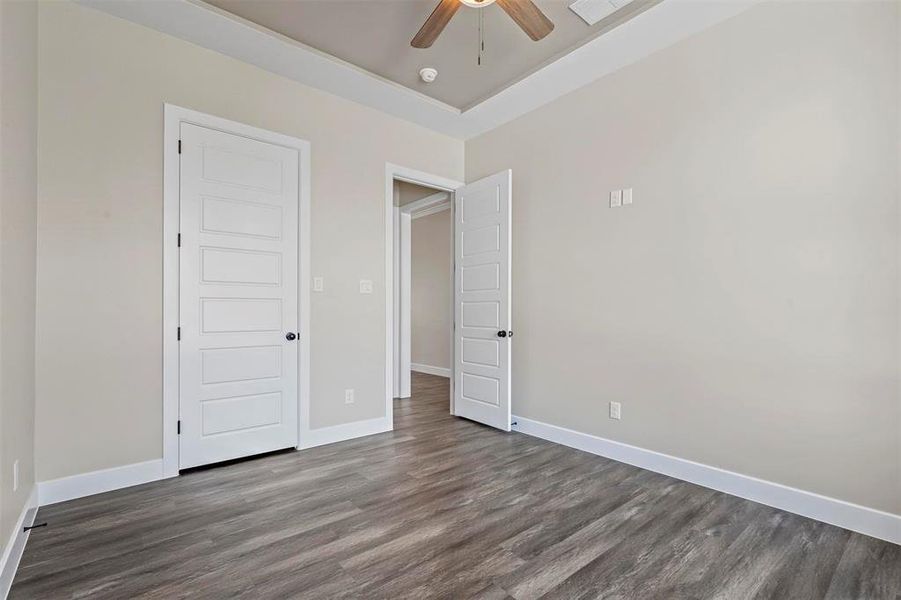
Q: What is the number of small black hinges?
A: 4